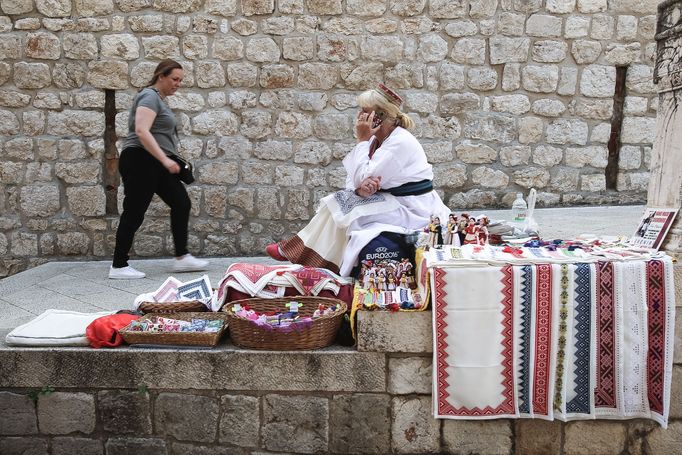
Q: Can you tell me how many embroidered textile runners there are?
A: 8